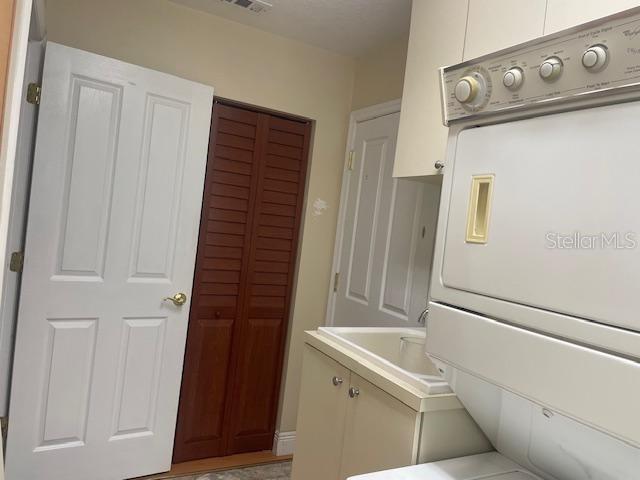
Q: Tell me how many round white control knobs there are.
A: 4